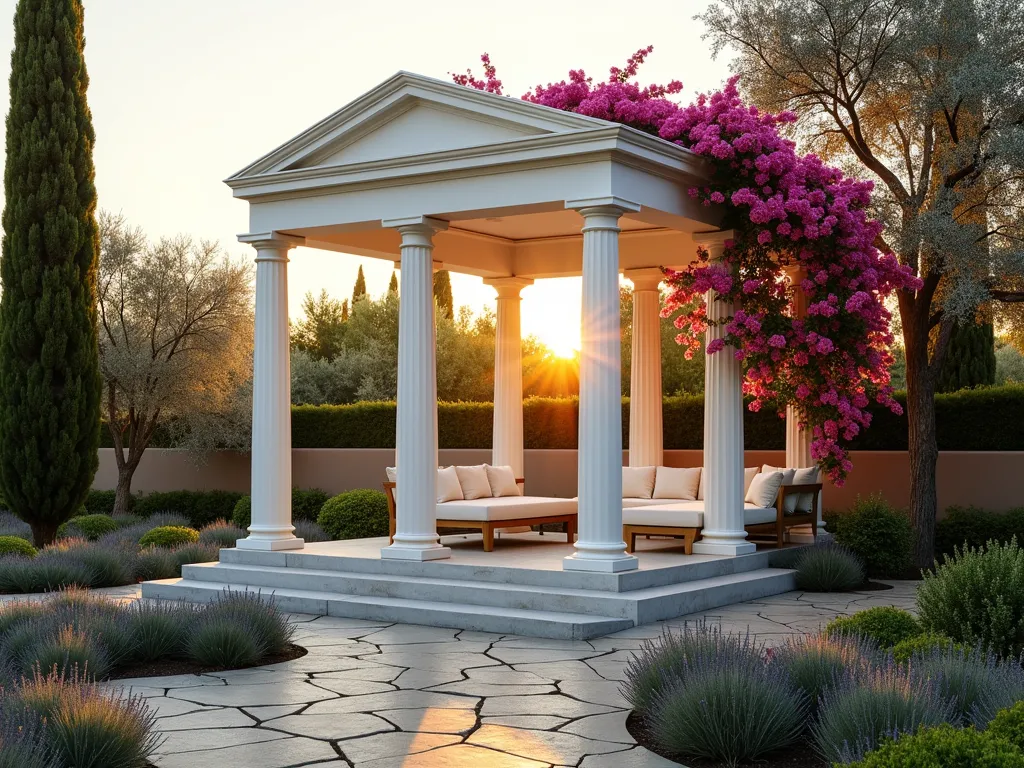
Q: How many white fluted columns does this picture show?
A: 7